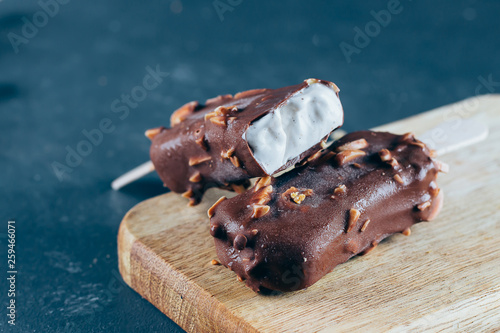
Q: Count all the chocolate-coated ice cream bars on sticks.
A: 2